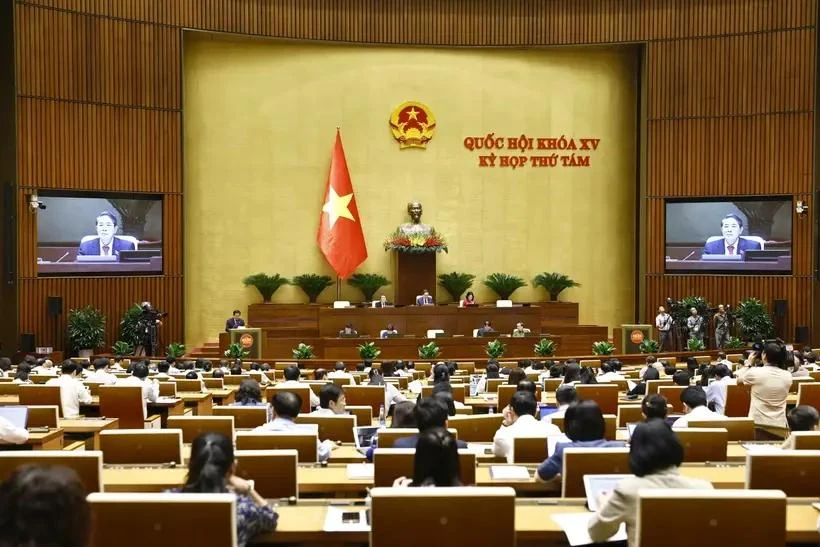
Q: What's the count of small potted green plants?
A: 12